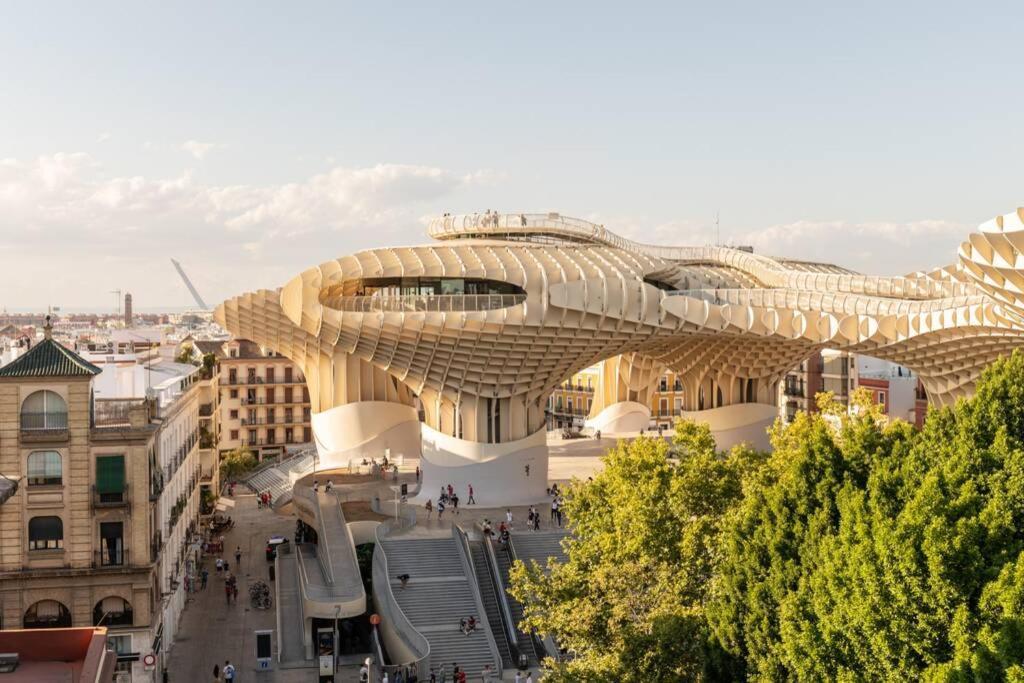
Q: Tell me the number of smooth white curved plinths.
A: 4